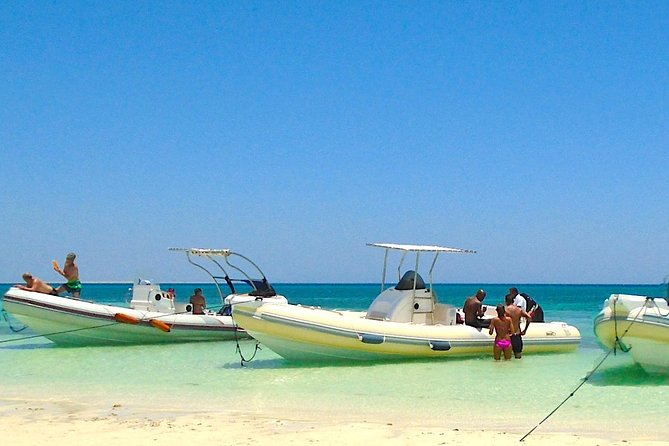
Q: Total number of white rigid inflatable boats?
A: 3